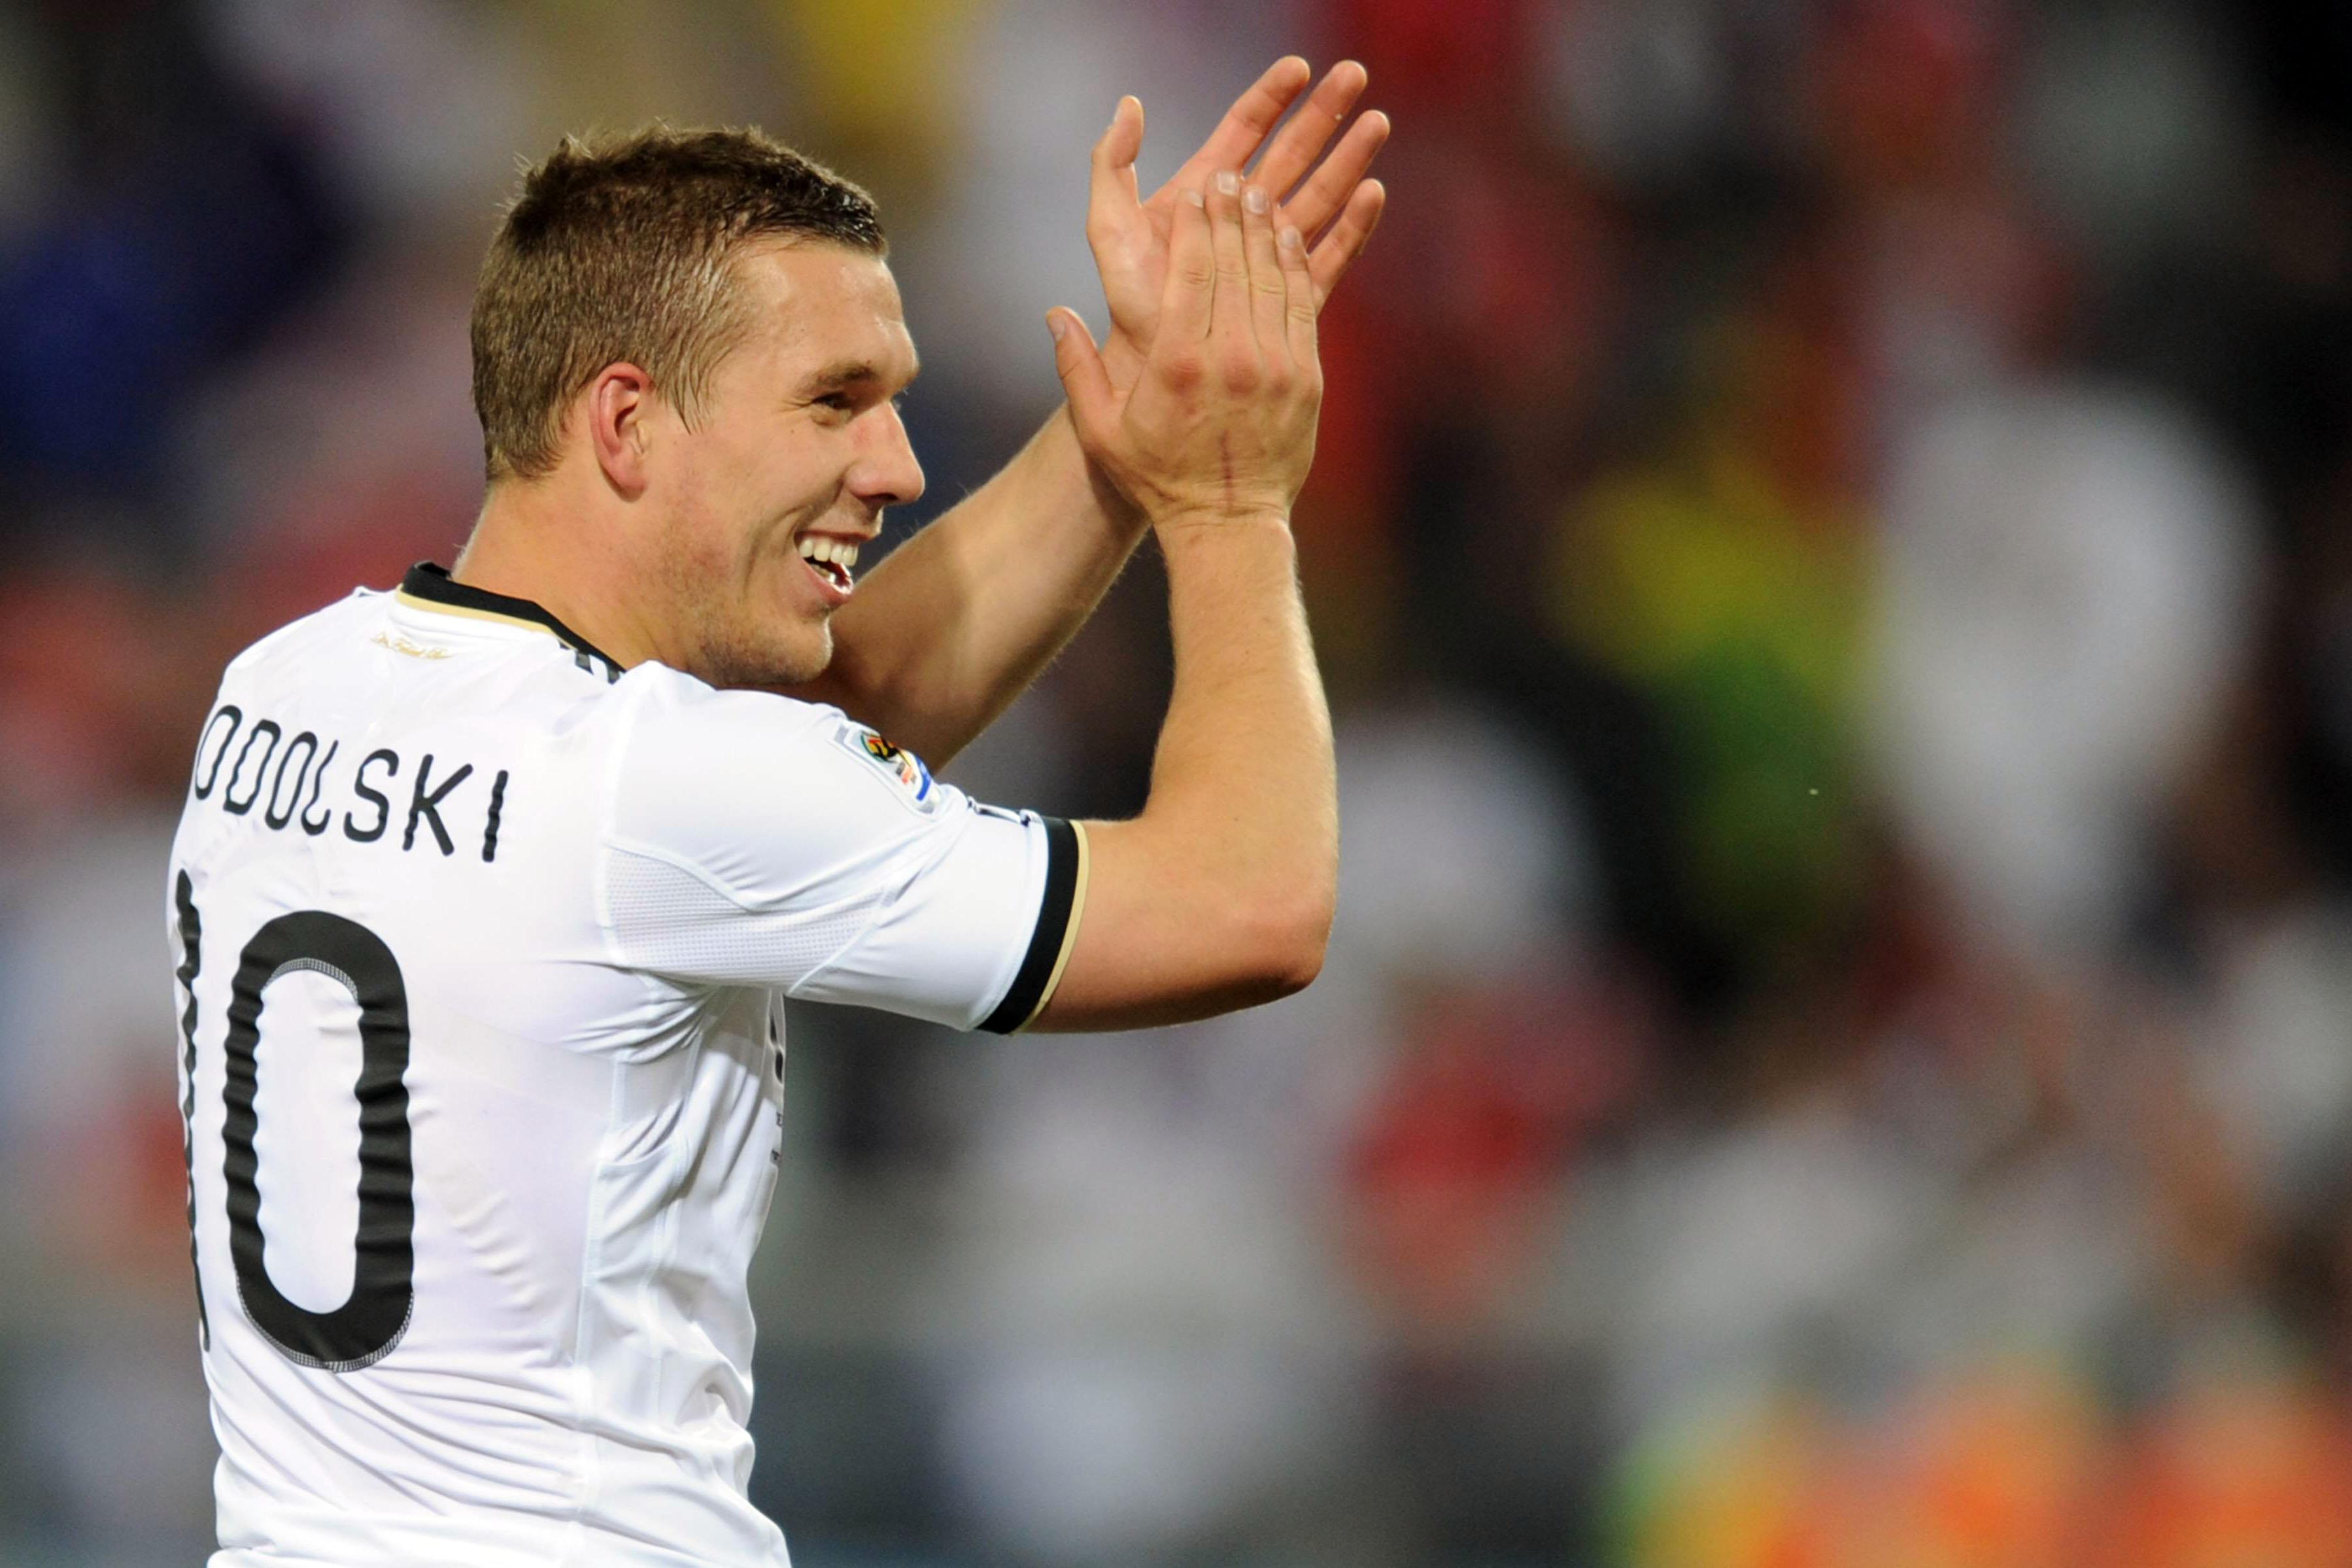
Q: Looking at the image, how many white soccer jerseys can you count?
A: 1